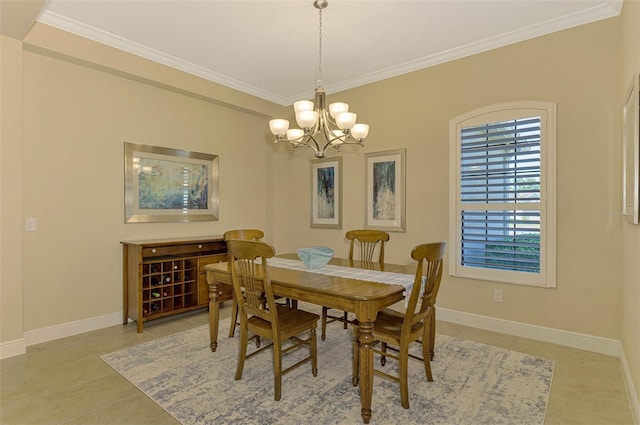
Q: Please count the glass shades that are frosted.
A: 8